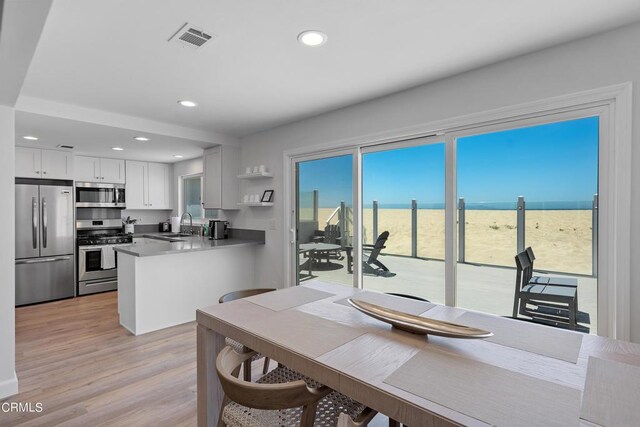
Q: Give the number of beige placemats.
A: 6